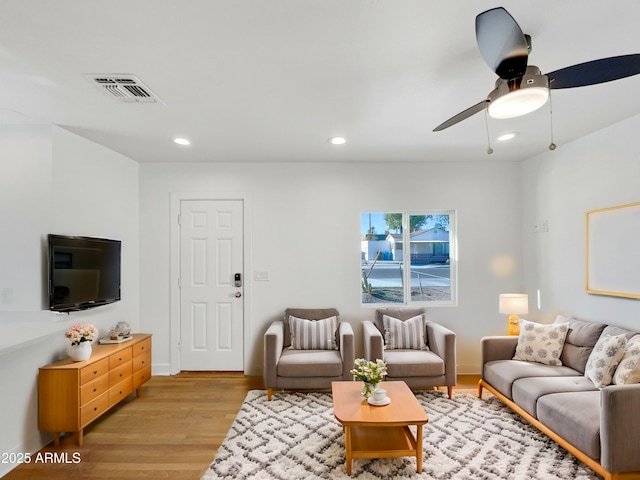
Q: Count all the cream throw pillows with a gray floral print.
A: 3